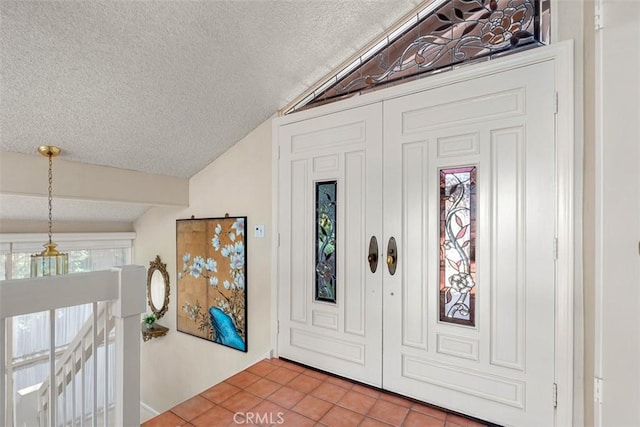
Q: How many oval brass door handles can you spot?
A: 2